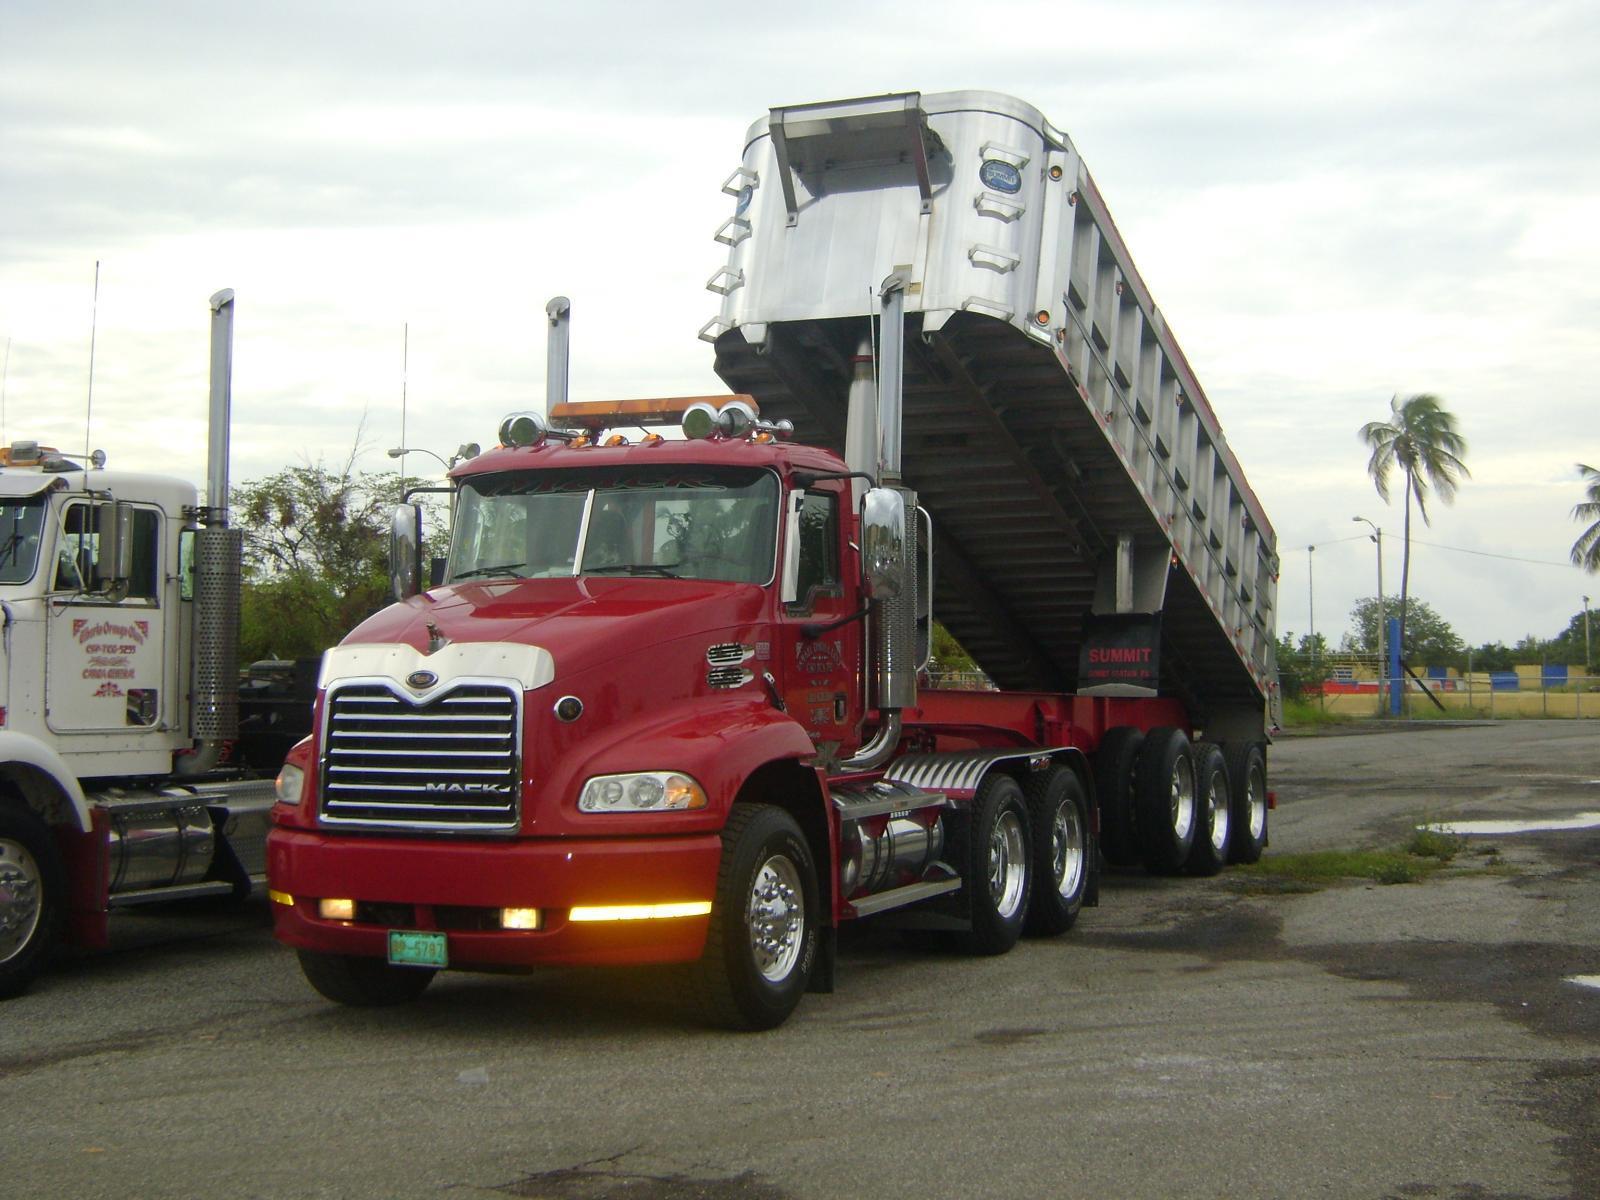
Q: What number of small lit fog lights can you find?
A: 2